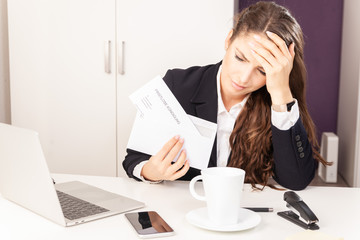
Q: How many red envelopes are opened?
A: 0